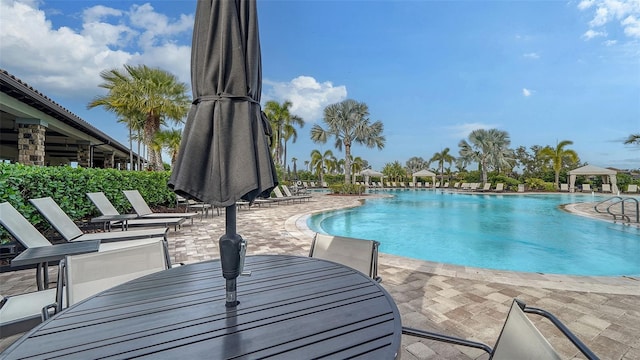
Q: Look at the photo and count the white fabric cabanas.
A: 3